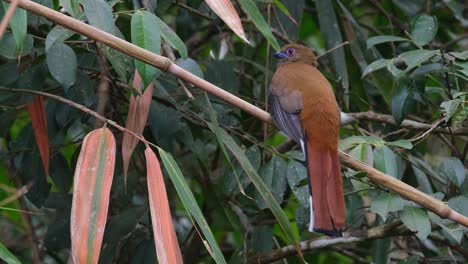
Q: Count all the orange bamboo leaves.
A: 5